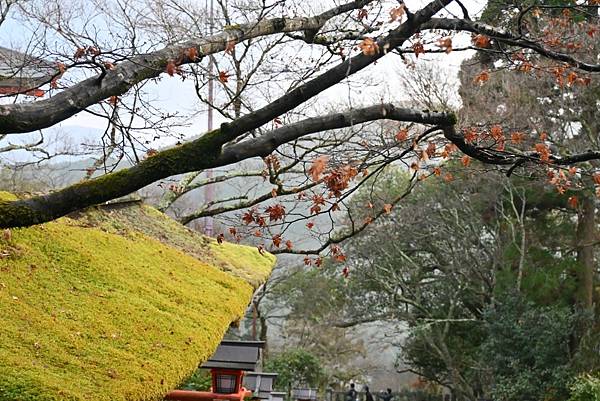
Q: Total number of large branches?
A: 3